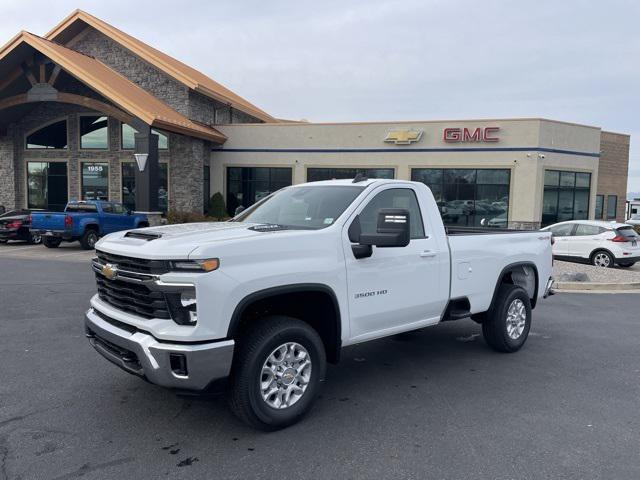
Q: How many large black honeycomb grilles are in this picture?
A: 1